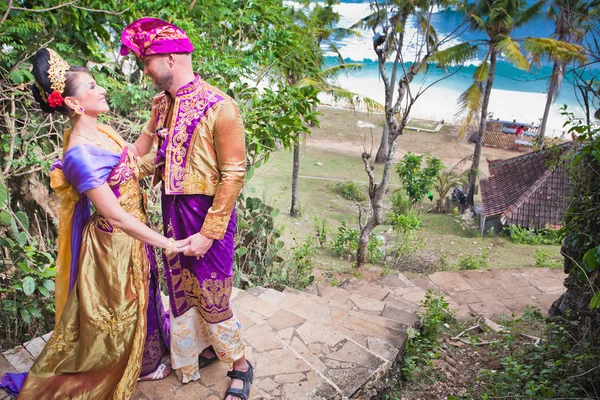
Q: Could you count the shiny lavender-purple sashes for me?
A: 1